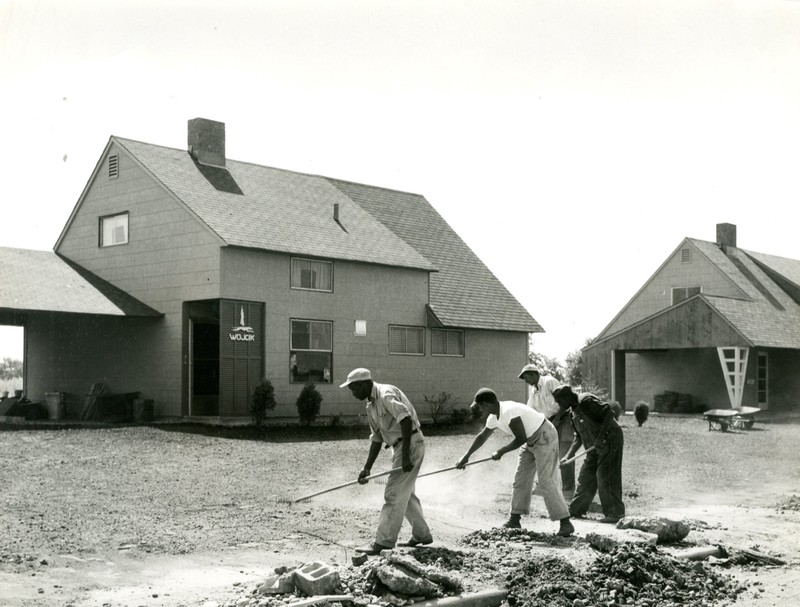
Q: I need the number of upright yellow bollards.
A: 0